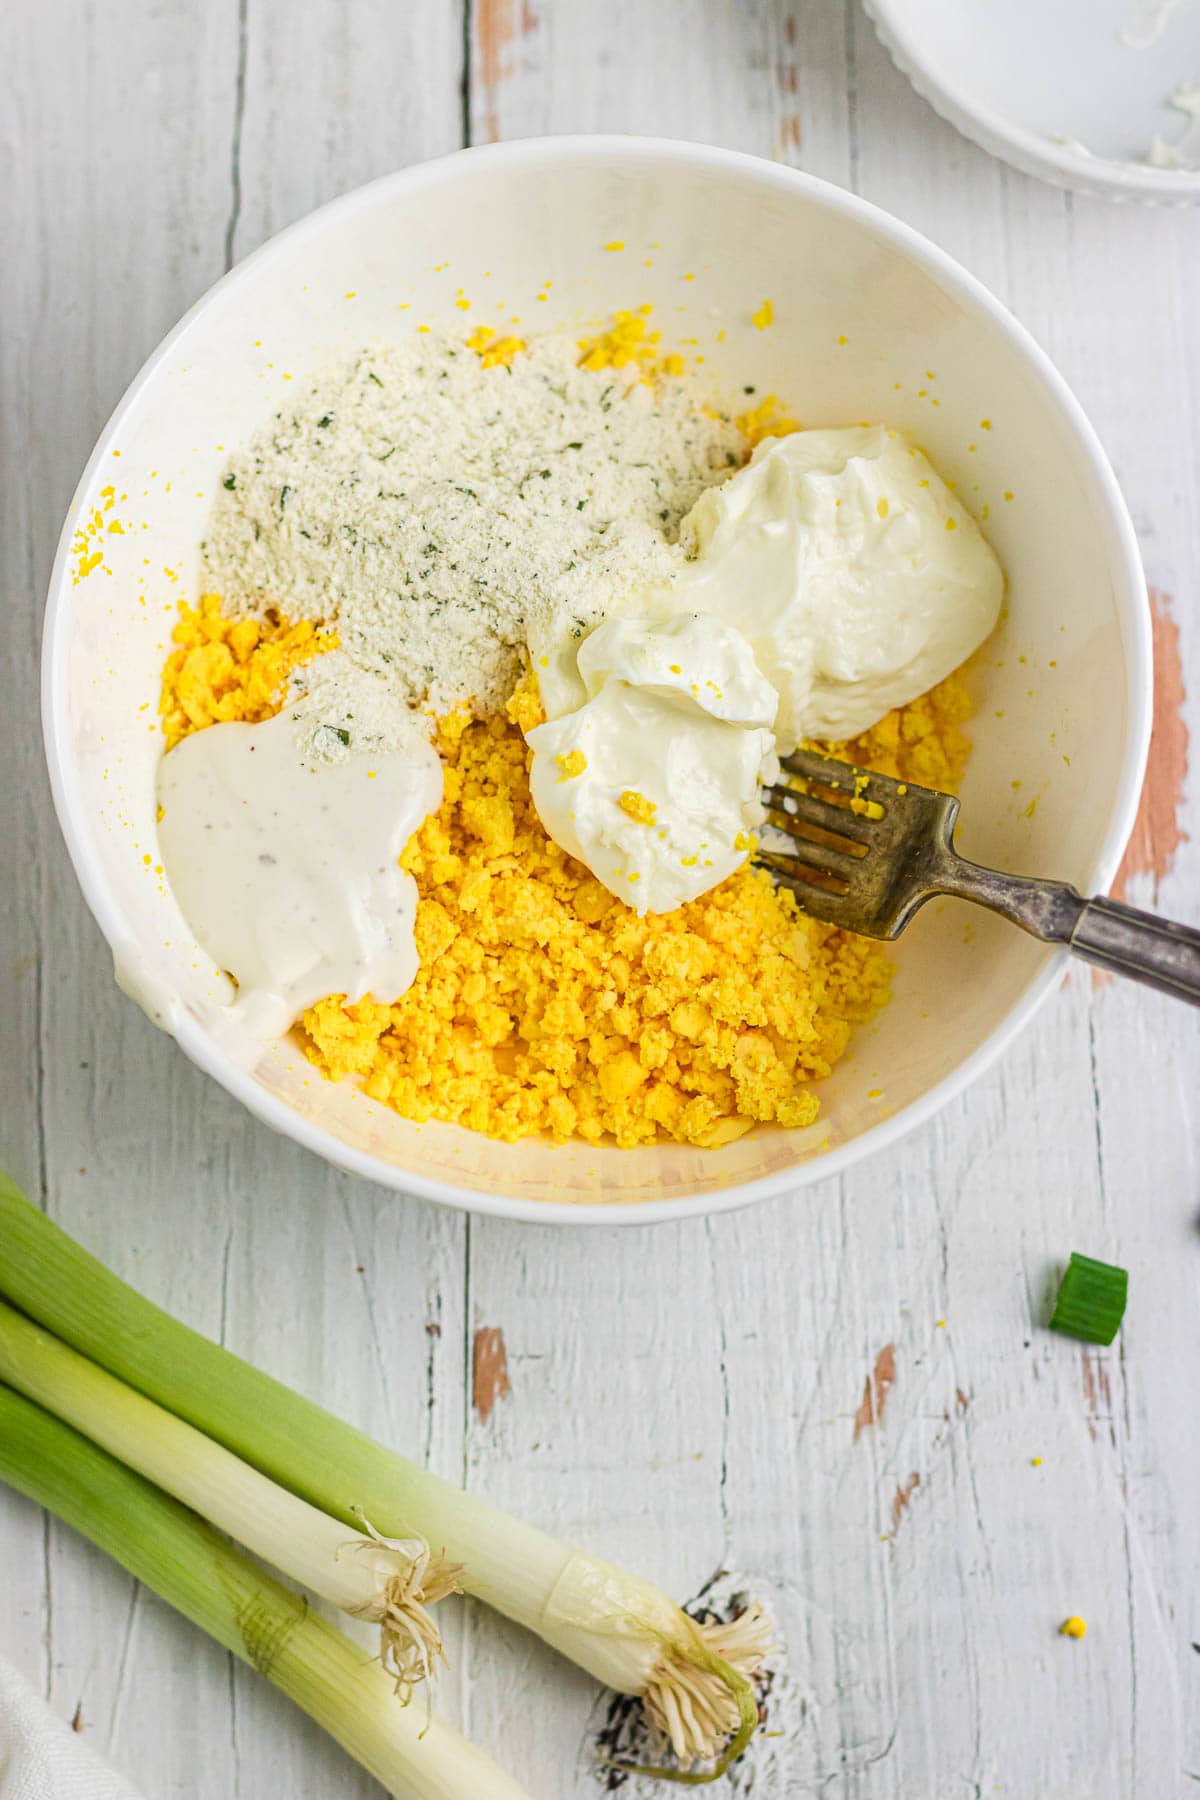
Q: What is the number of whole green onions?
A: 3